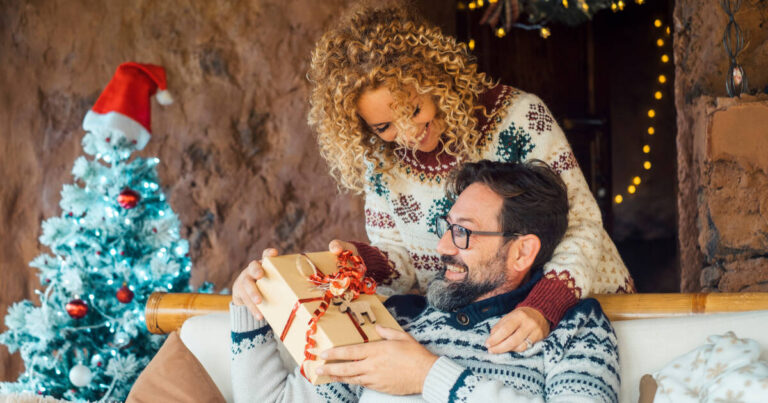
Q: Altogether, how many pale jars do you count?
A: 0